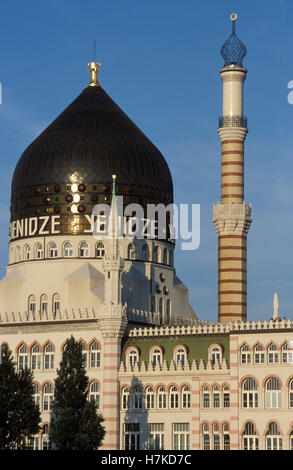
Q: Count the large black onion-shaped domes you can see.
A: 1